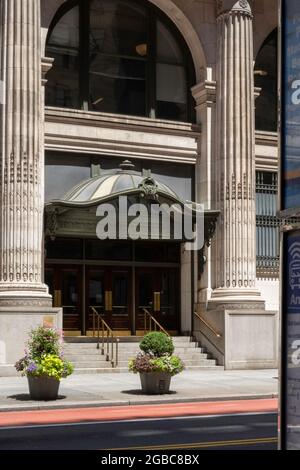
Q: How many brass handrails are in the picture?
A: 3